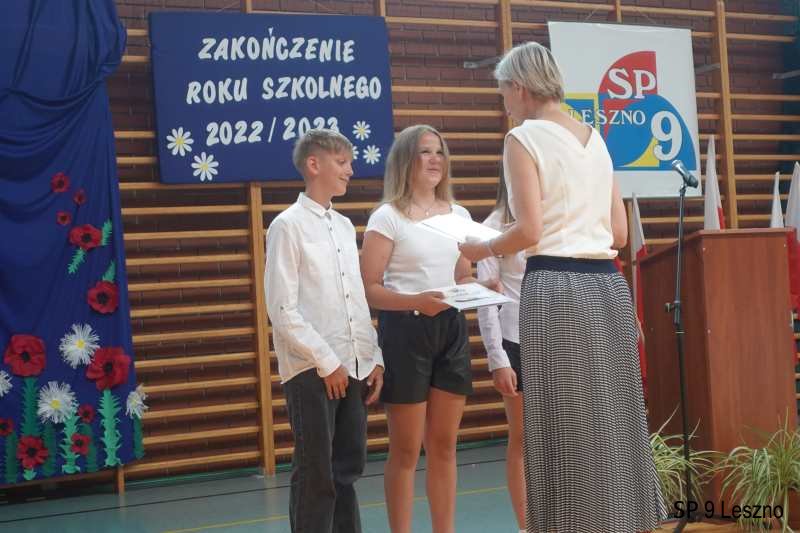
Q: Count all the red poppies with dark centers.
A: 11